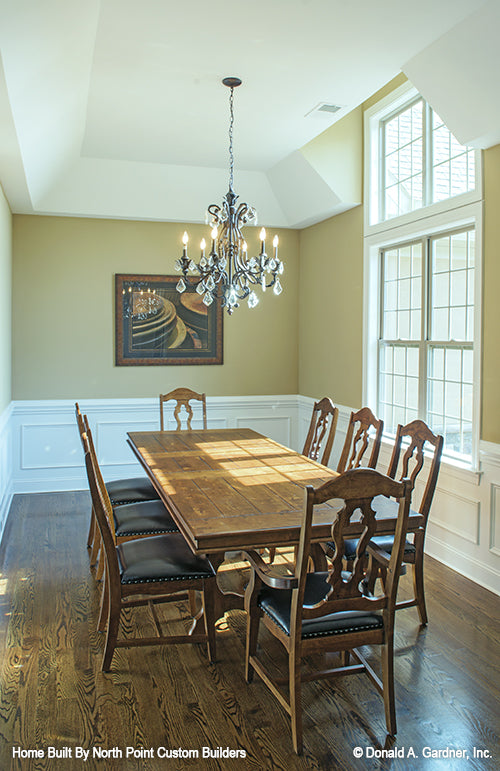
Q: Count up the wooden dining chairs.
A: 8